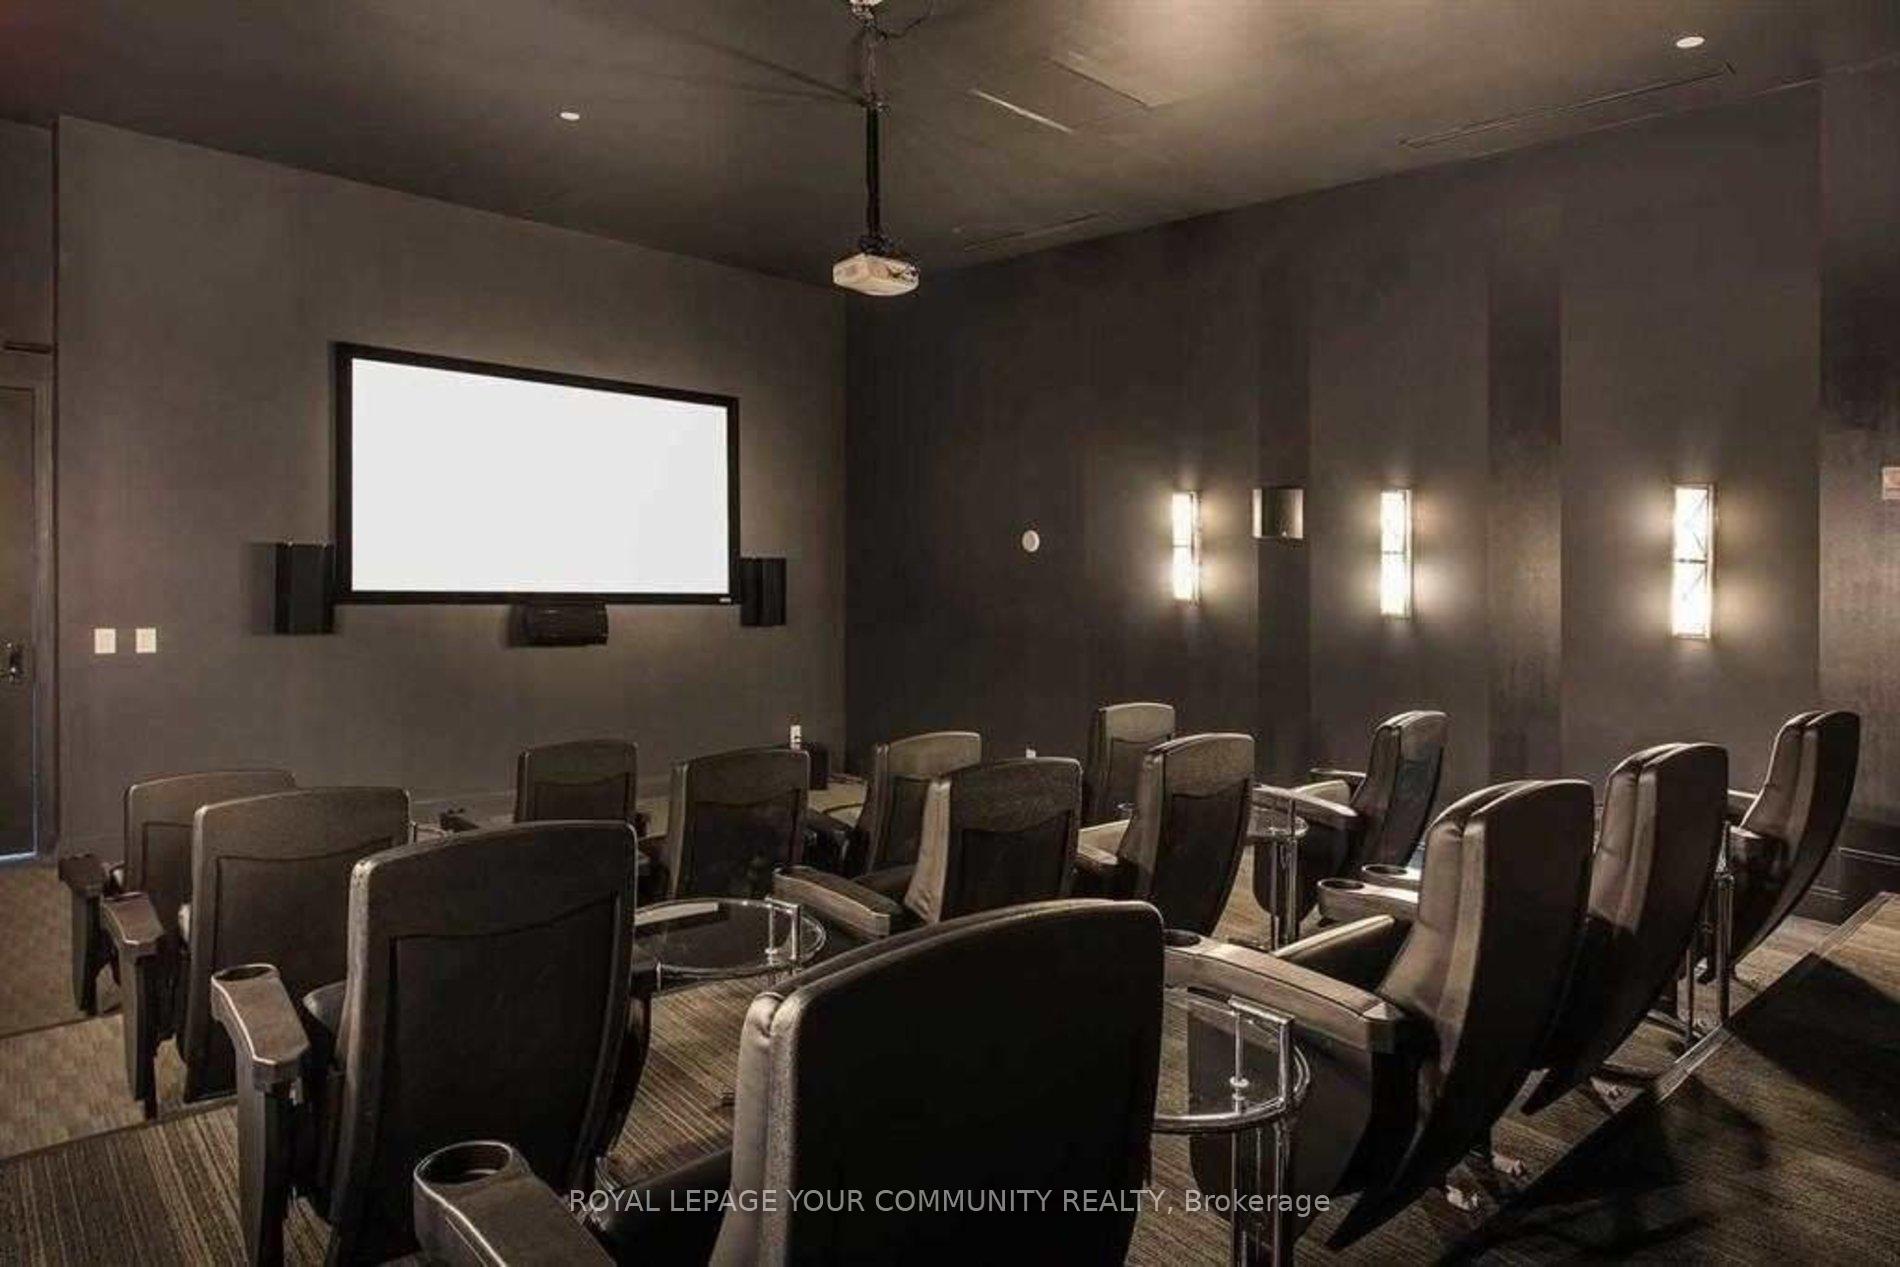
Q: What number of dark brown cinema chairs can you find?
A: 14